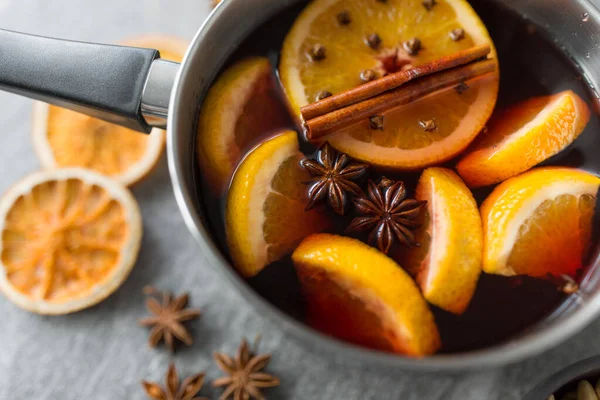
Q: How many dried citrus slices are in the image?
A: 3